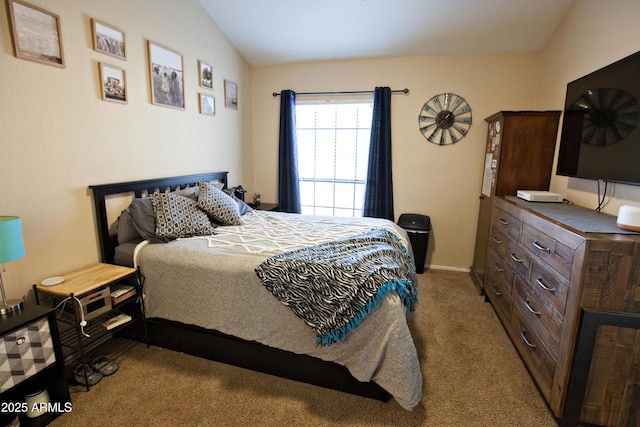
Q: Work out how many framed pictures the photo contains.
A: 7